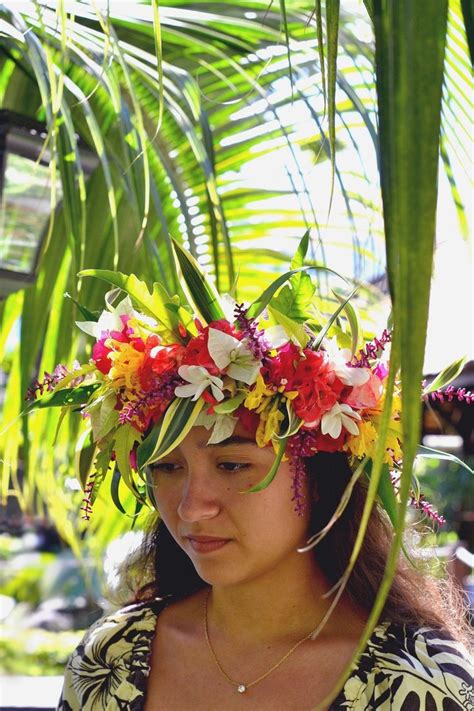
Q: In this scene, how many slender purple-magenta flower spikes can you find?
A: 8